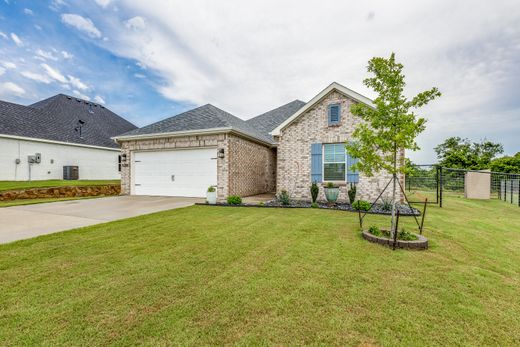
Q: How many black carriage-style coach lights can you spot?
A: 2